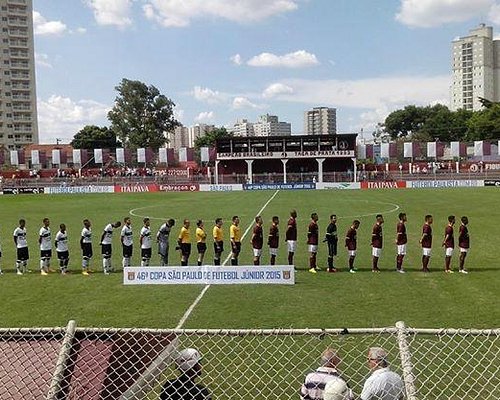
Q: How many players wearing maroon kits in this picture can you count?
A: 10